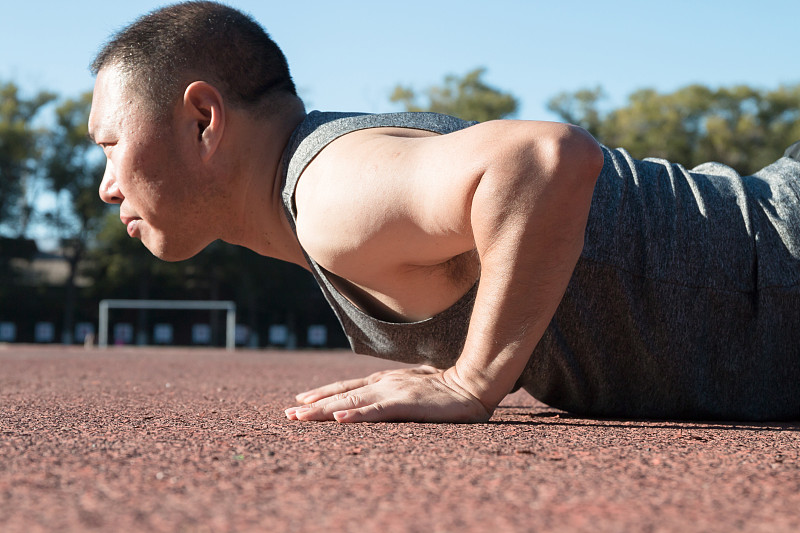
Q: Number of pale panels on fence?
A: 9